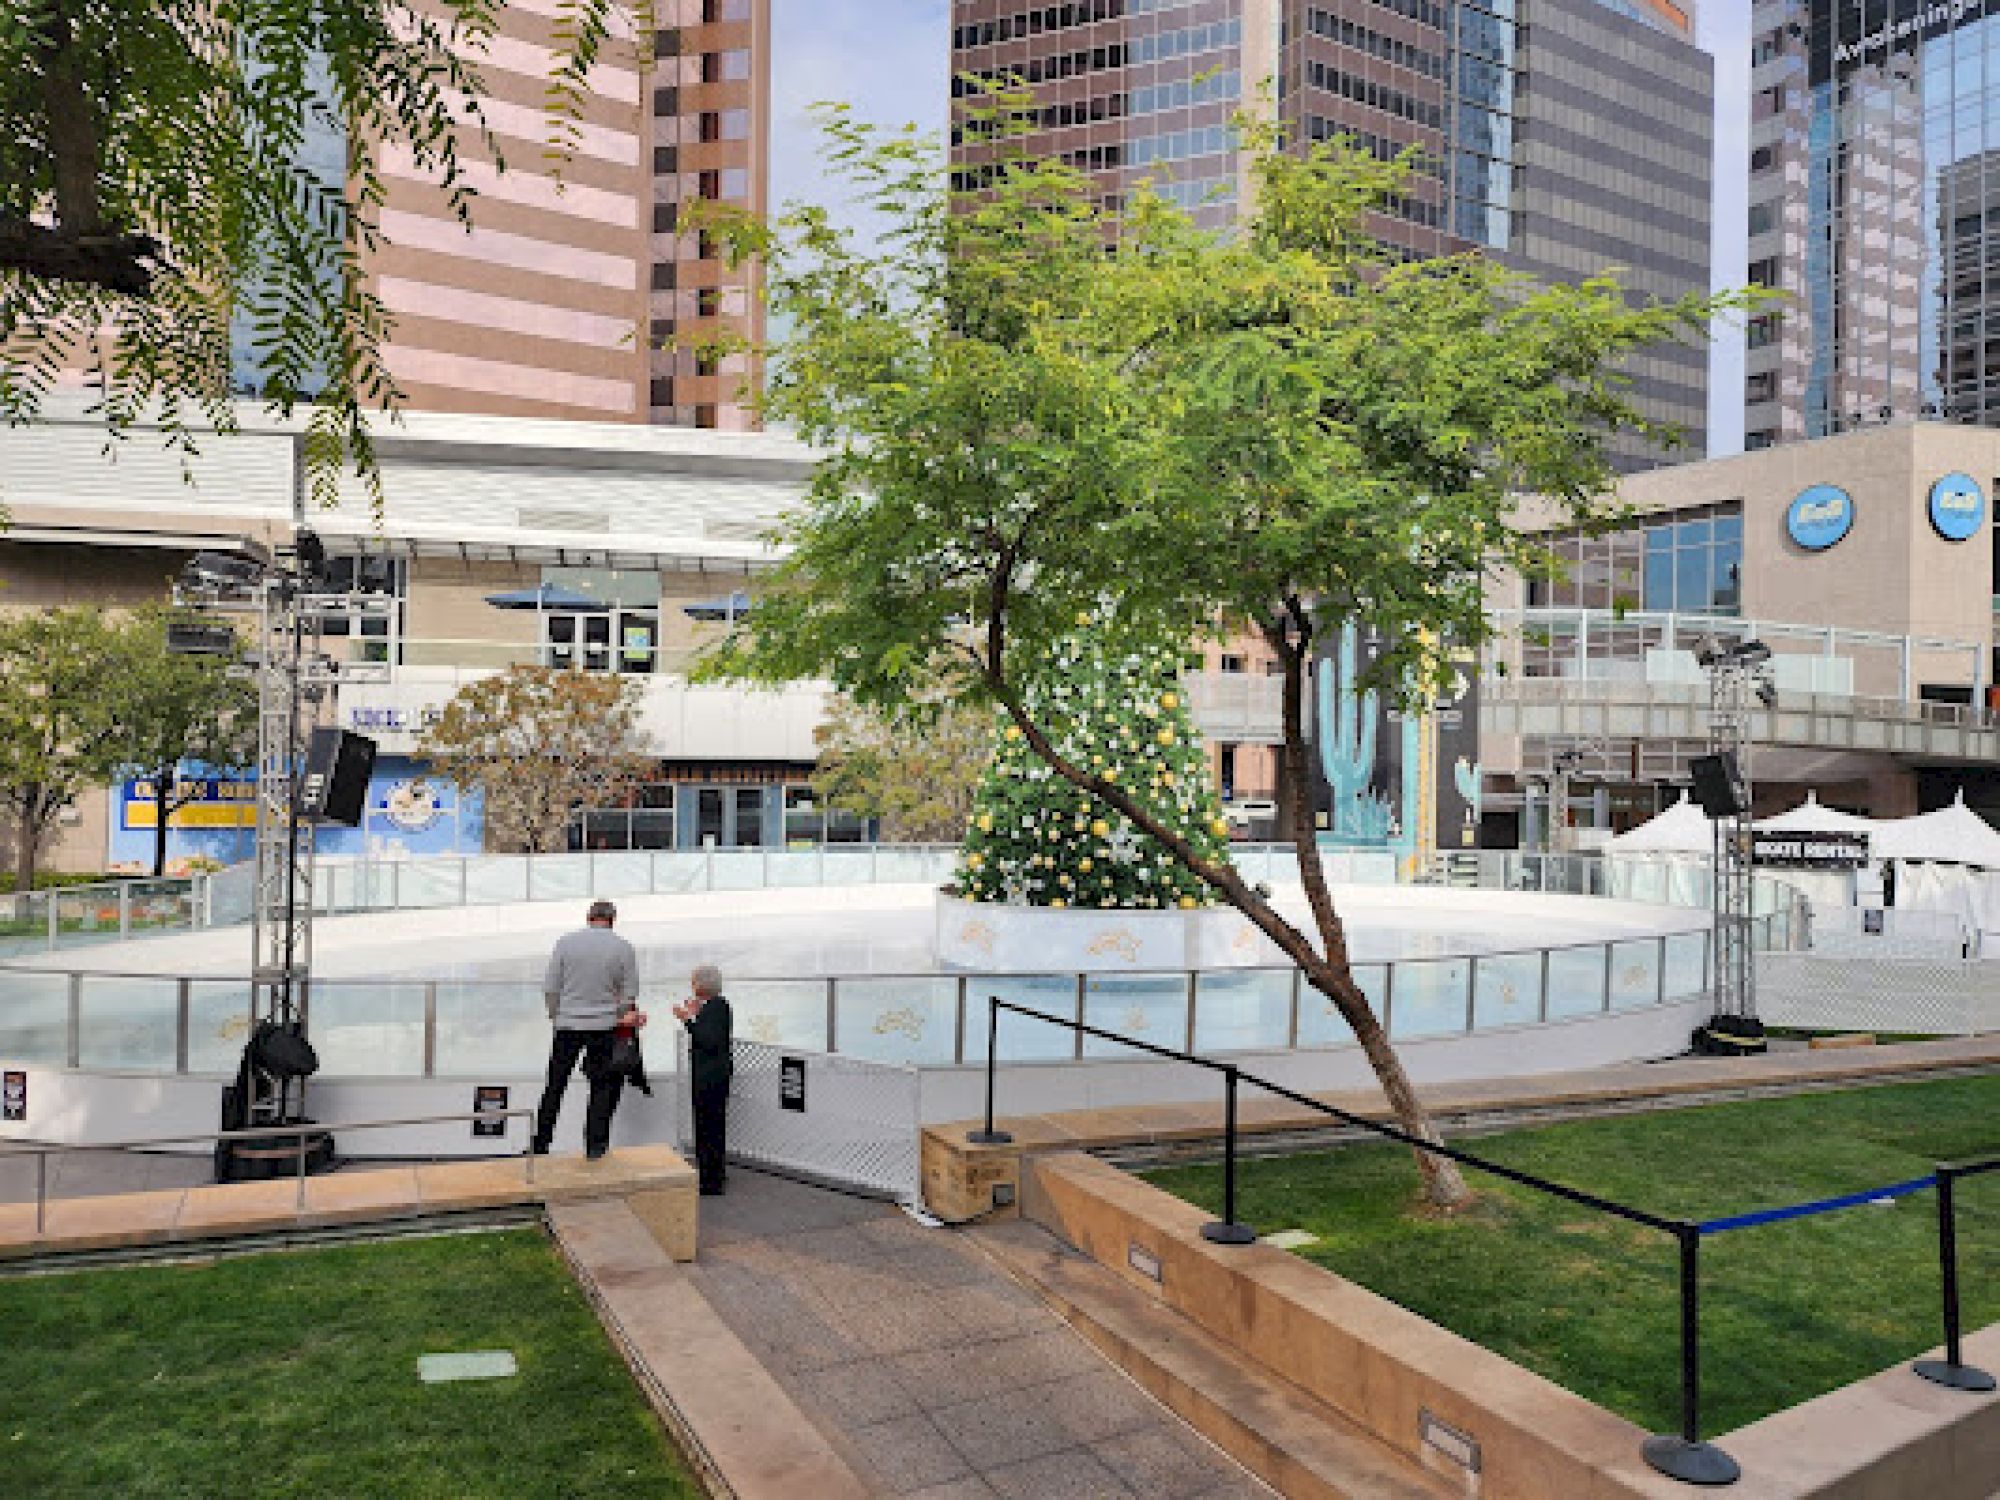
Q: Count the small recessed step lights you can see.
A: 2